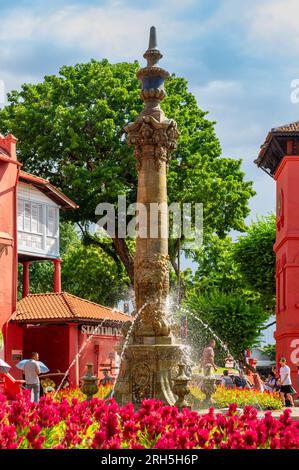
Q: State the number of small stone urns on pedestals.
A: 3